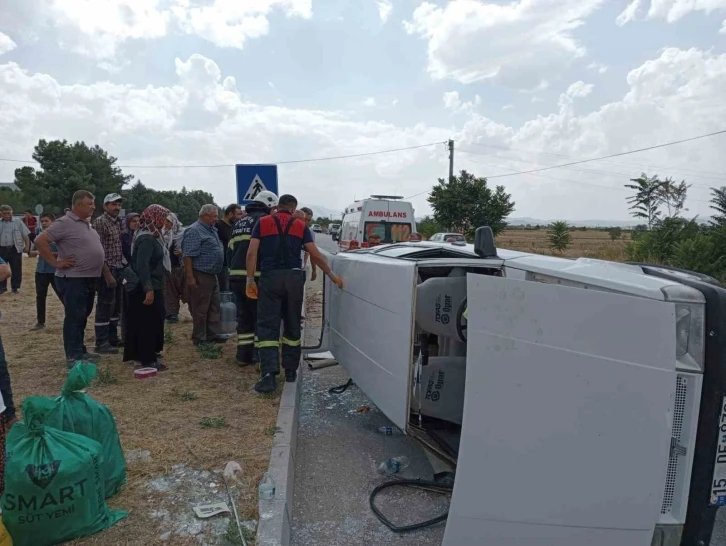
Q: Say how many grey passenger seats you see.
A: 2